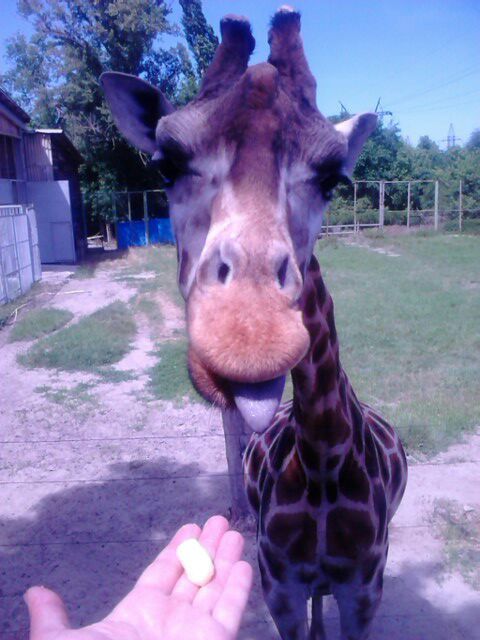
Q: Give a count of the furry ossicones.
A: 2